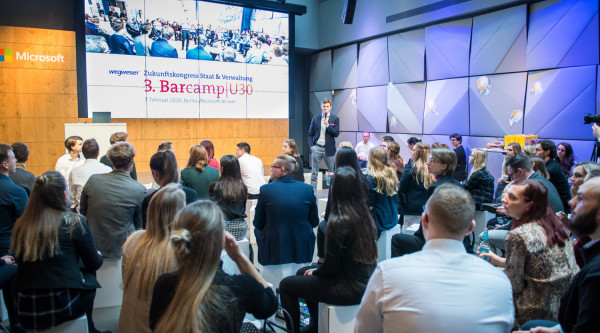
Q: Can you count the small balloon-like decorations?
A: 7